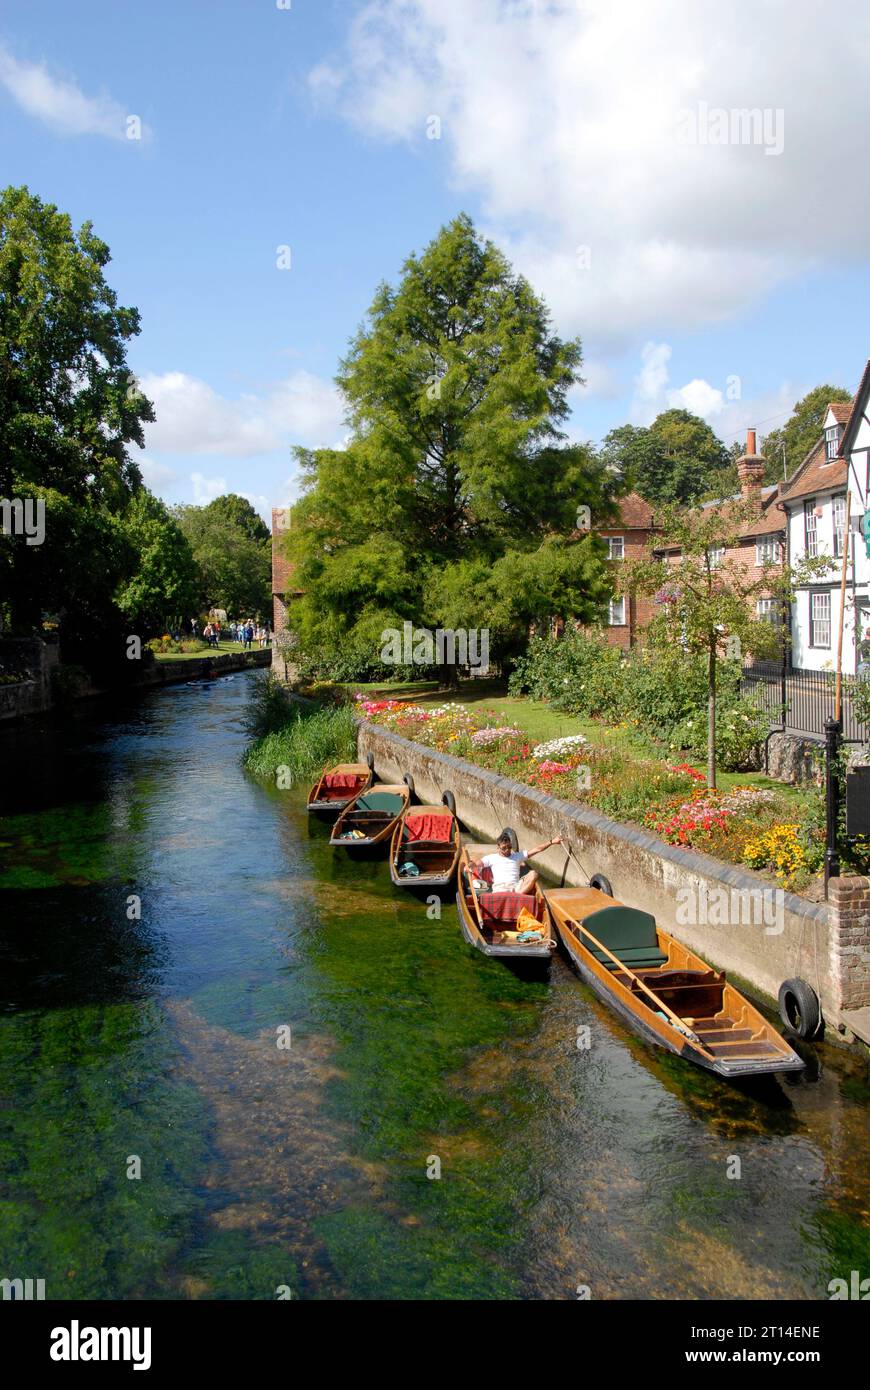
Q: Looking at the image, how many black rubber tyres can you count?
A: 6